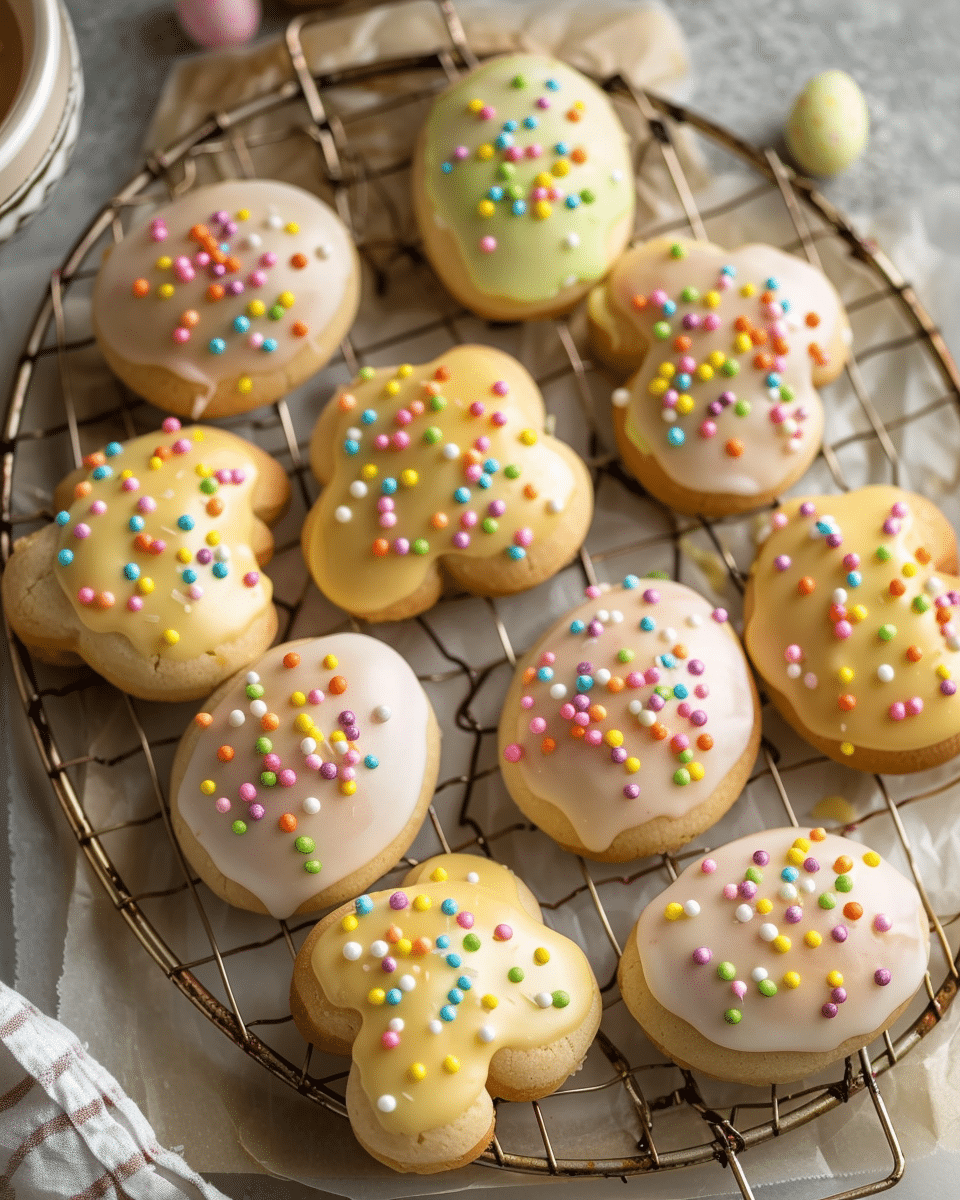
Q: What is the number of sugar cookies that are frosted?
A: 10